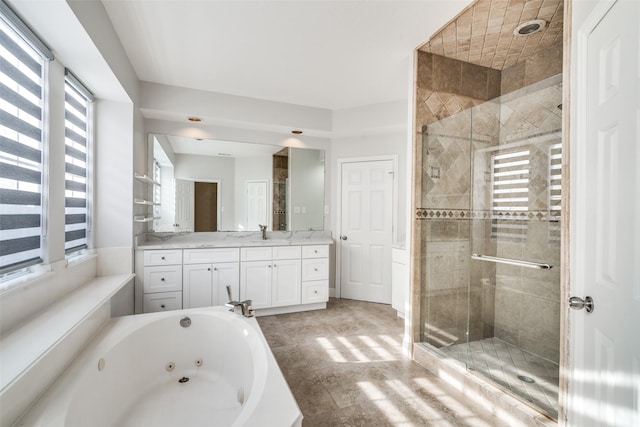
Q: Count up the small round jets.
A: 2